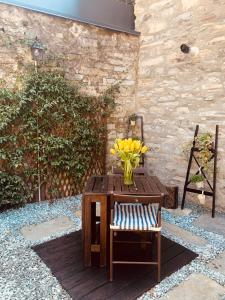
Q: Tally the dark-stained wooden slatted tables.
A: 1